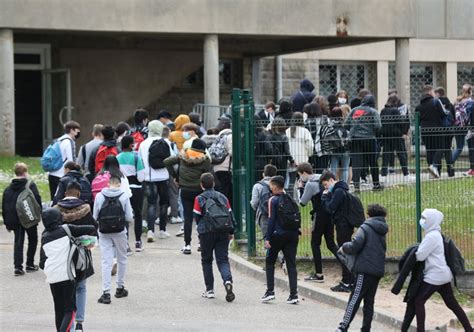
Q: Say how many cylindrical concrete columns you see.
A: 3